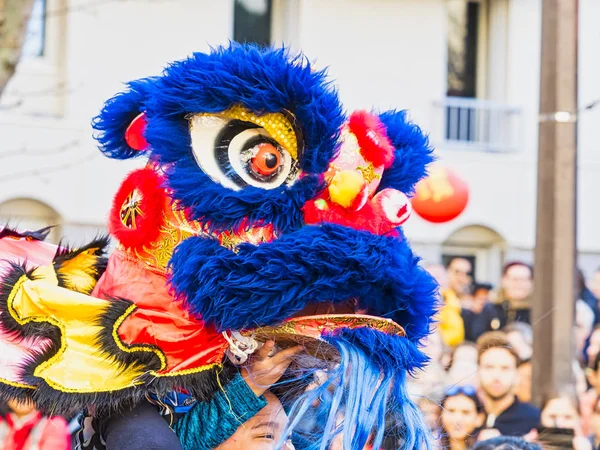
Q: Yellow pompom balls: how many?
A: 1